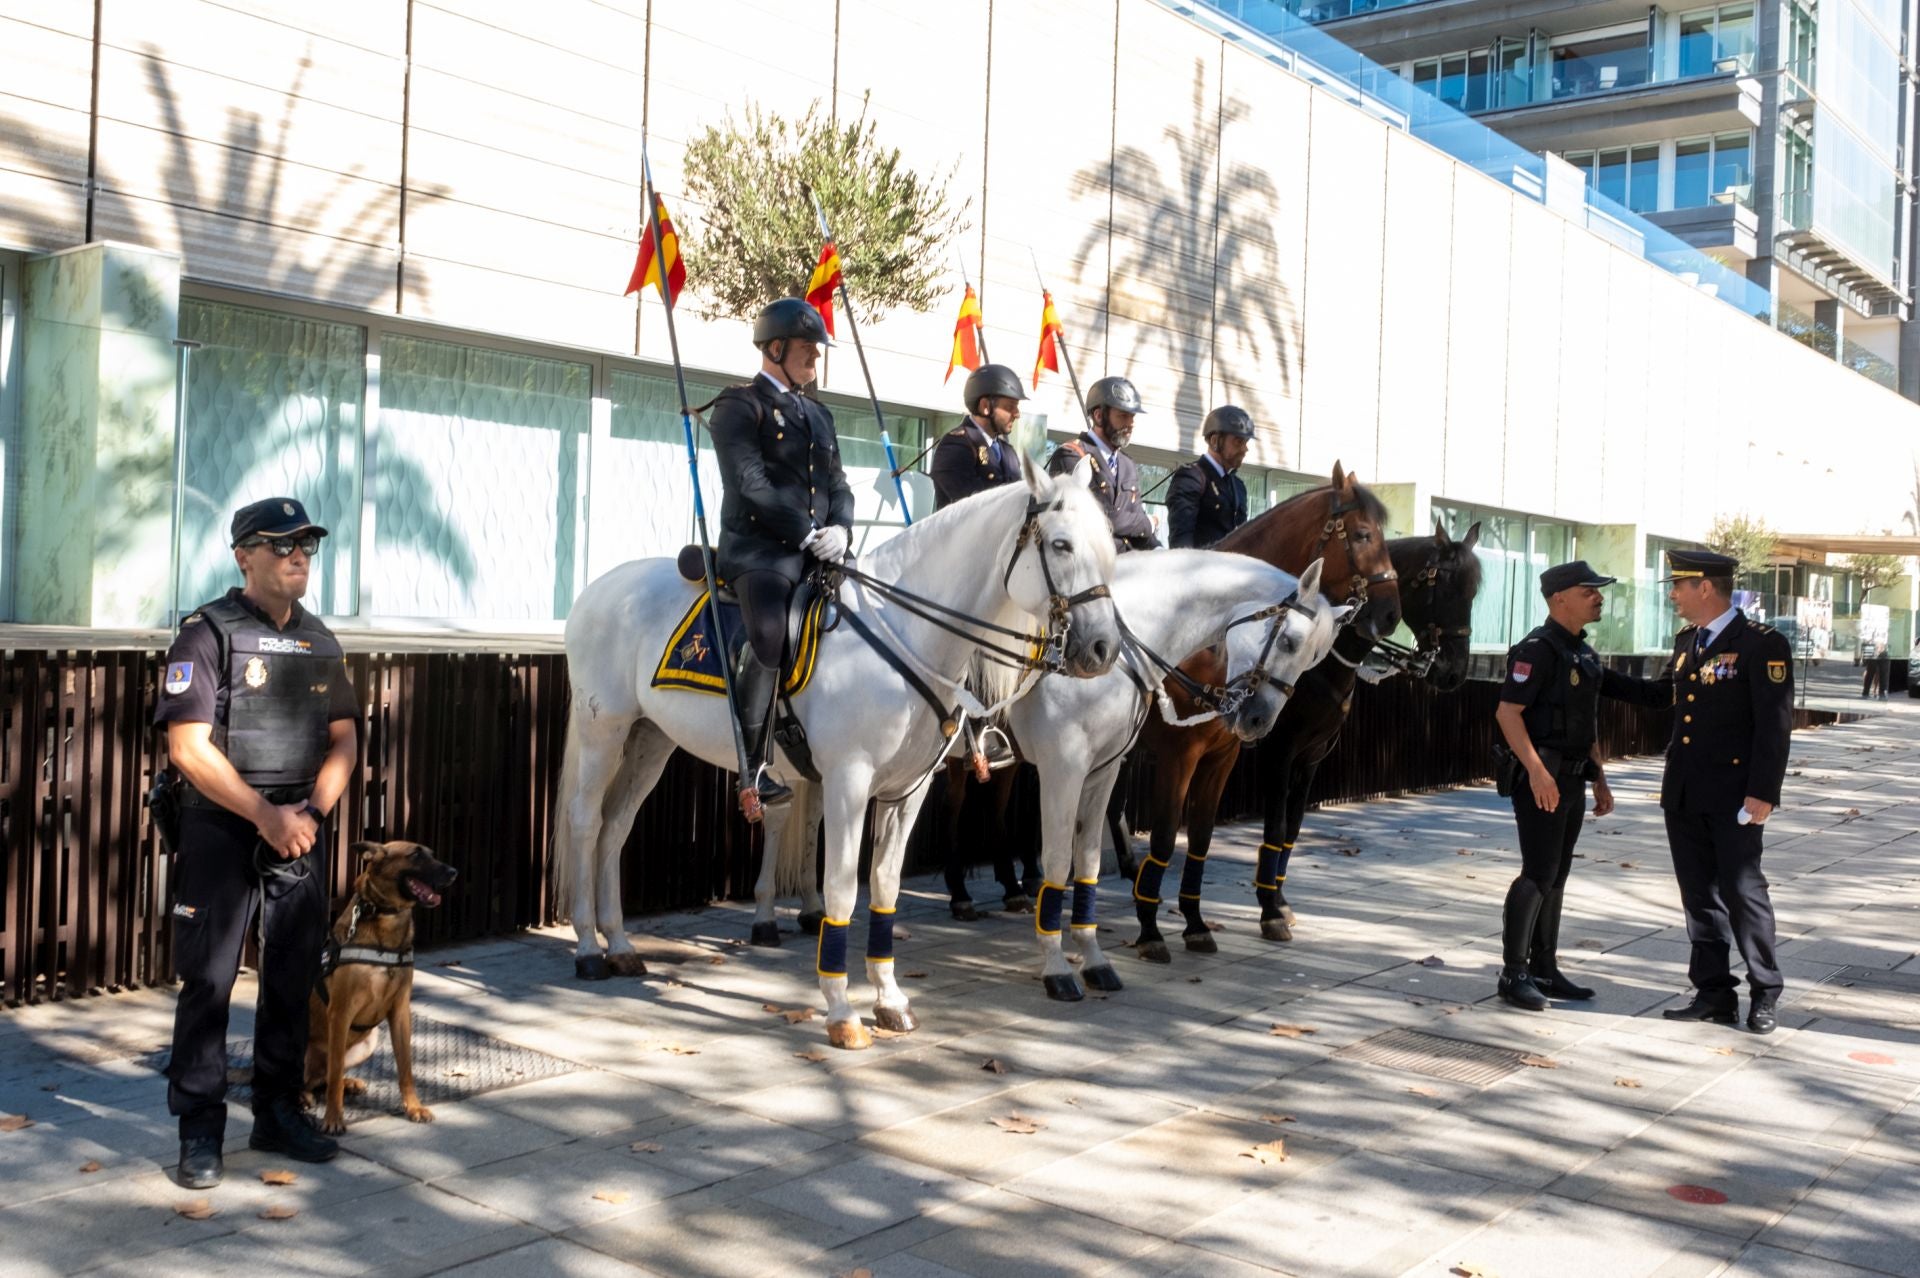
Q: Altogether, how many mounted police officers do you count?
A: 4